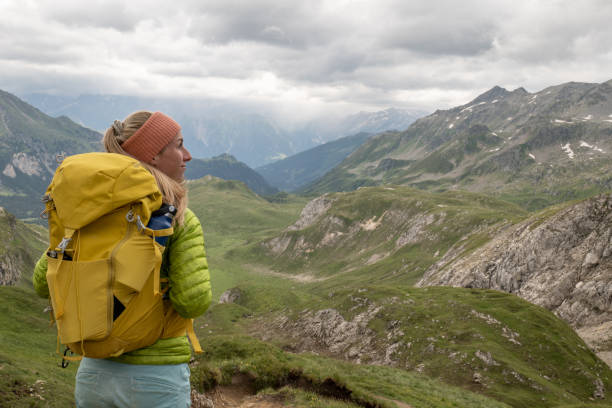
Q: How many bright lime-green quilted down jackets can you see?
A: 1